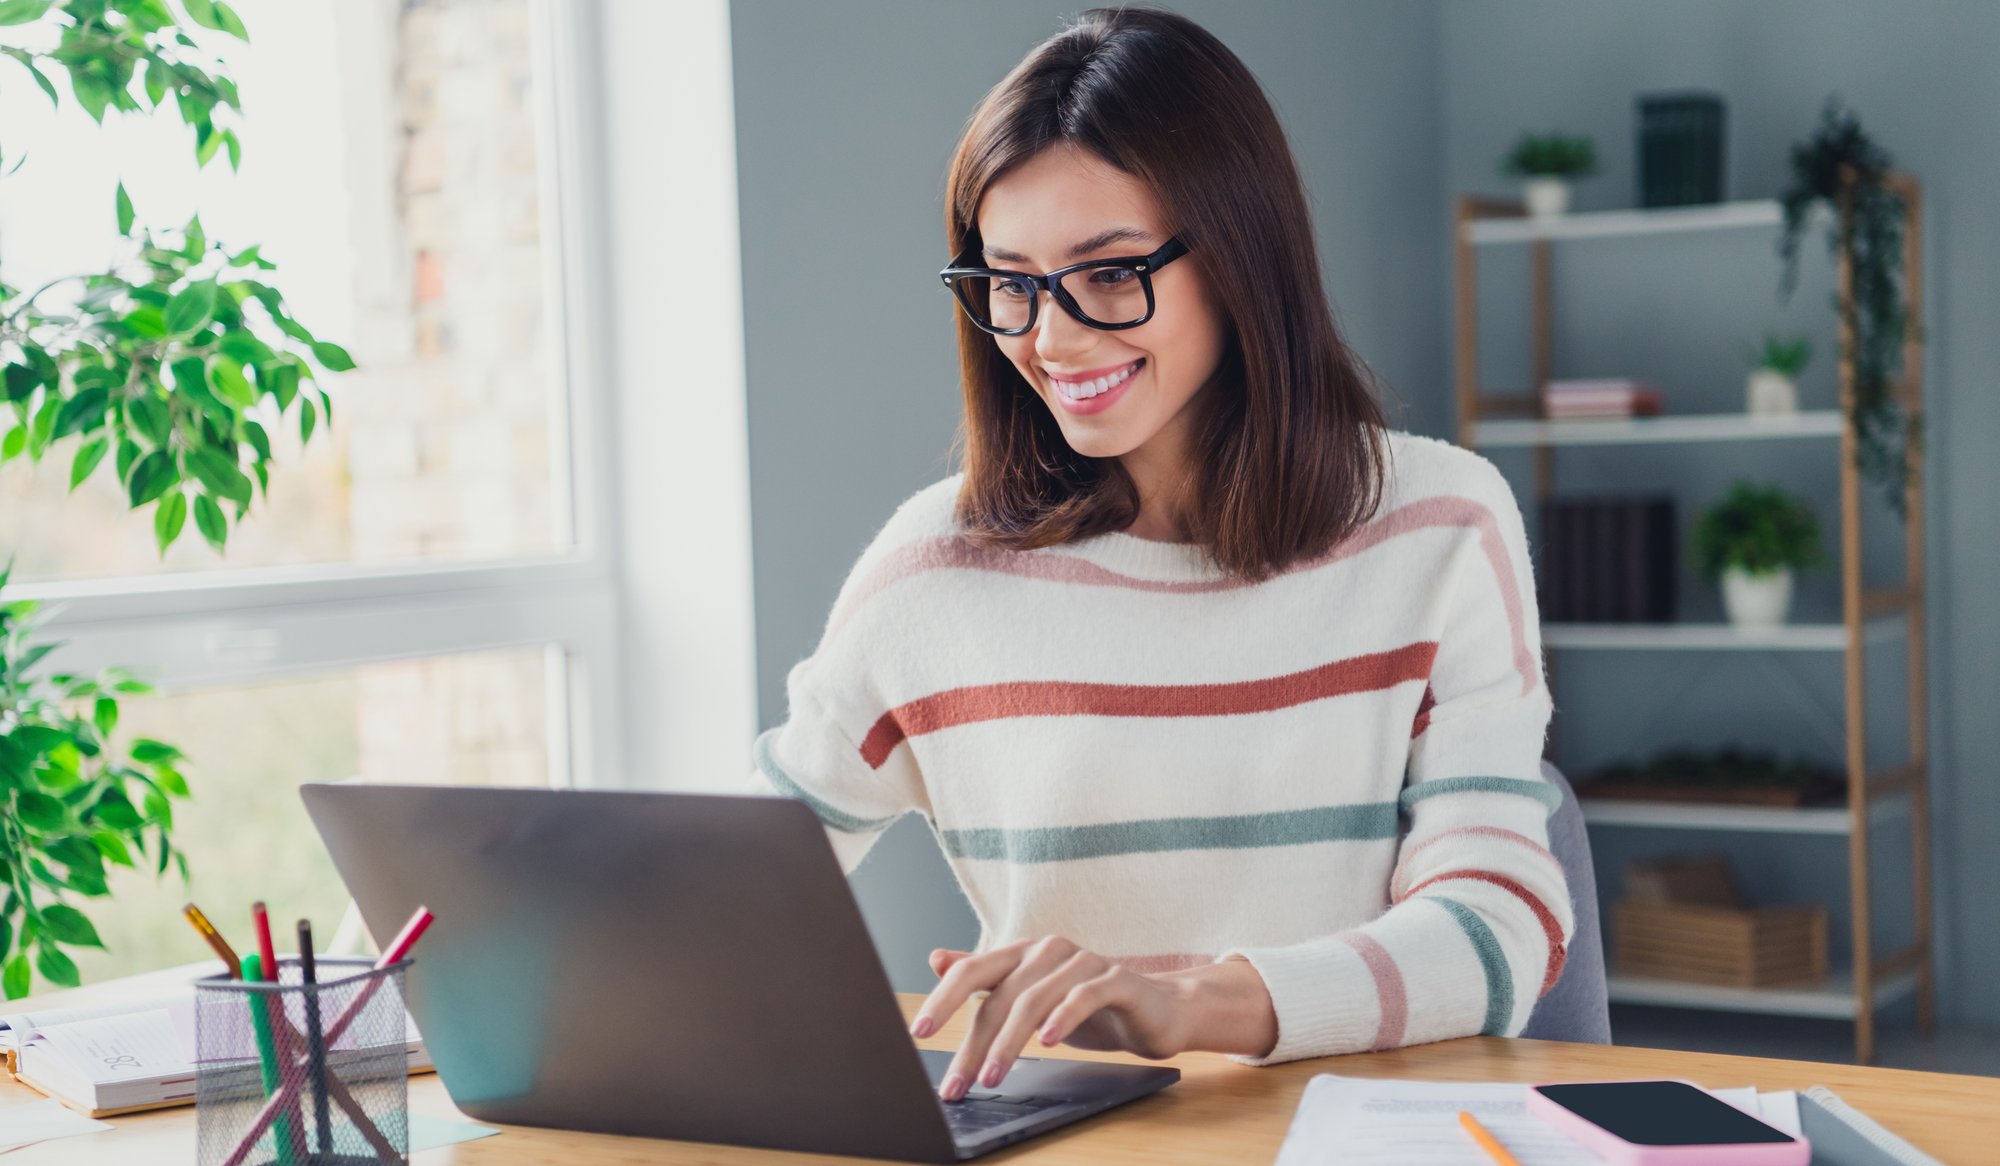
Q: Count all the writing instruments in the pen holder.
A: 5